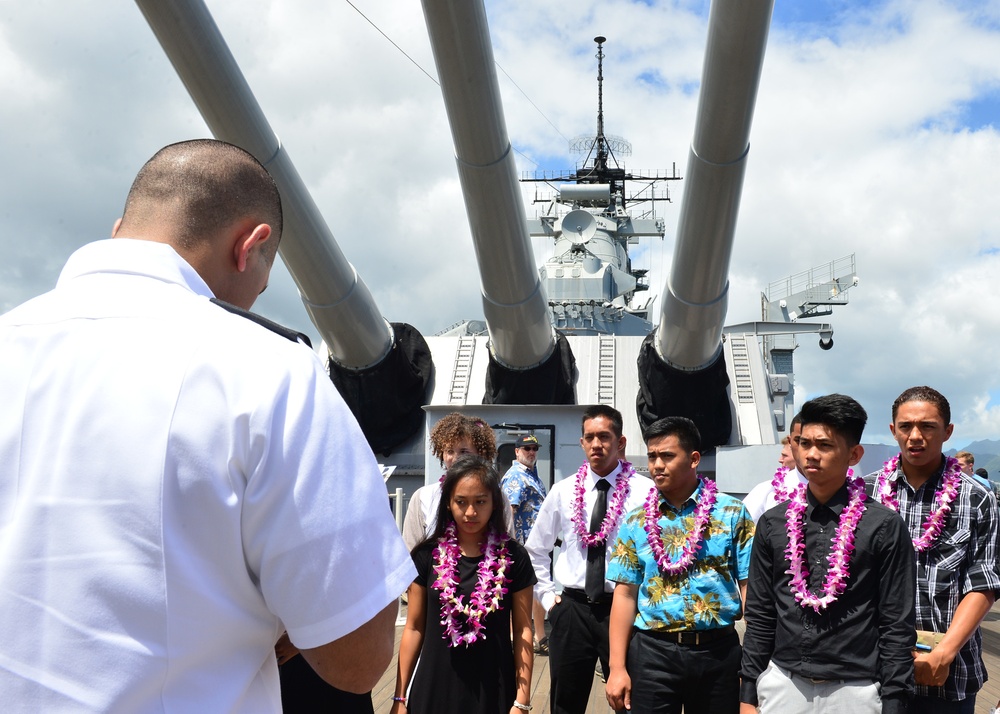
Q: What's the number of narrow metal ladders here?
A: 3